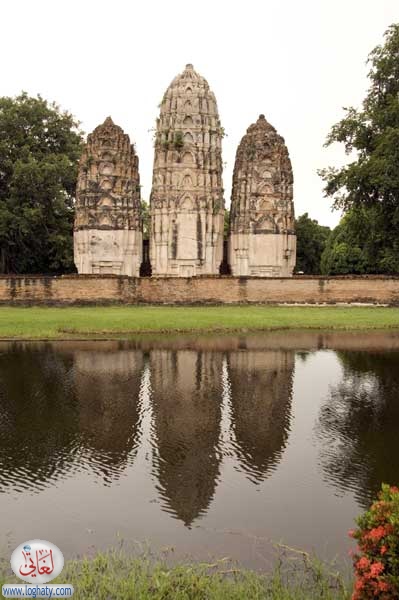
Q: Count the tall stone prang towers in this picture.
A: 3